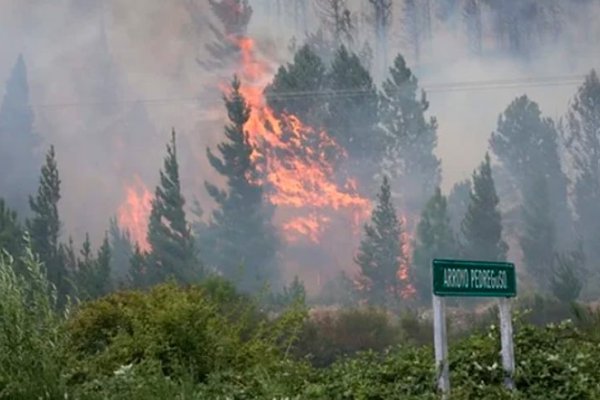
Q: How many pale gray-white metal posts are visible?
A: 2